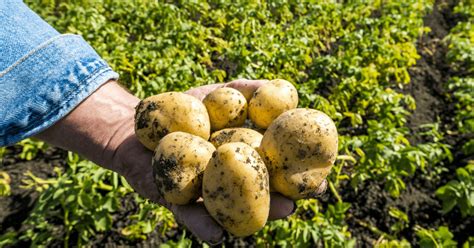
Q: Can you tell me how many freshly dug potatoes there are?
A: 7